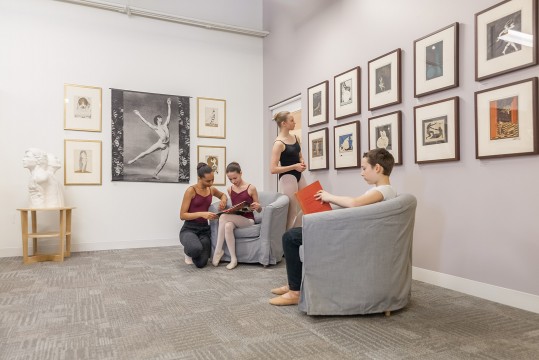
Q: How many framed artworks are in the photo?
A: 14